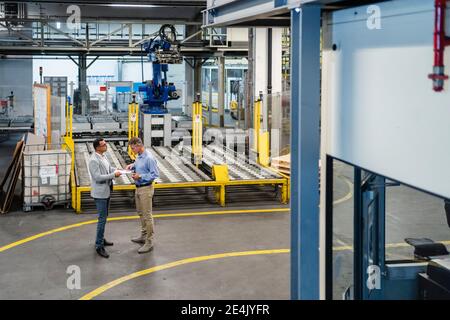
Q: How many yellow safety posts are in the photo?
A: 4